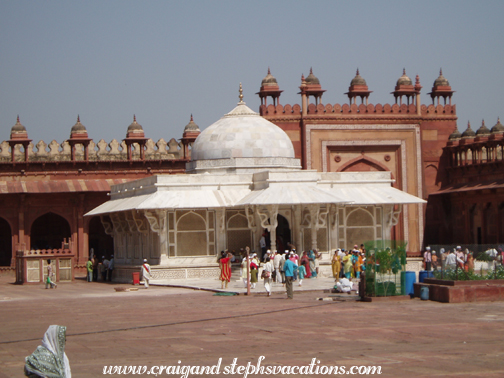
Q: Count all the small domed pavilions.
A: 13